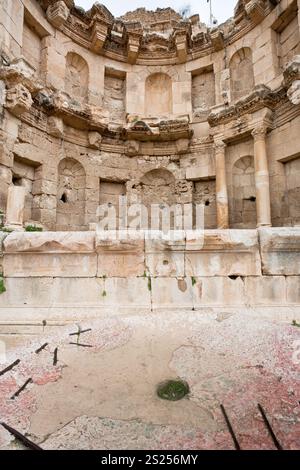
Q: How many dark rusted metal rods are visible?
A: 9